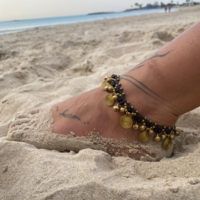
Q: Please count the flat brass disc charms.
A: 5